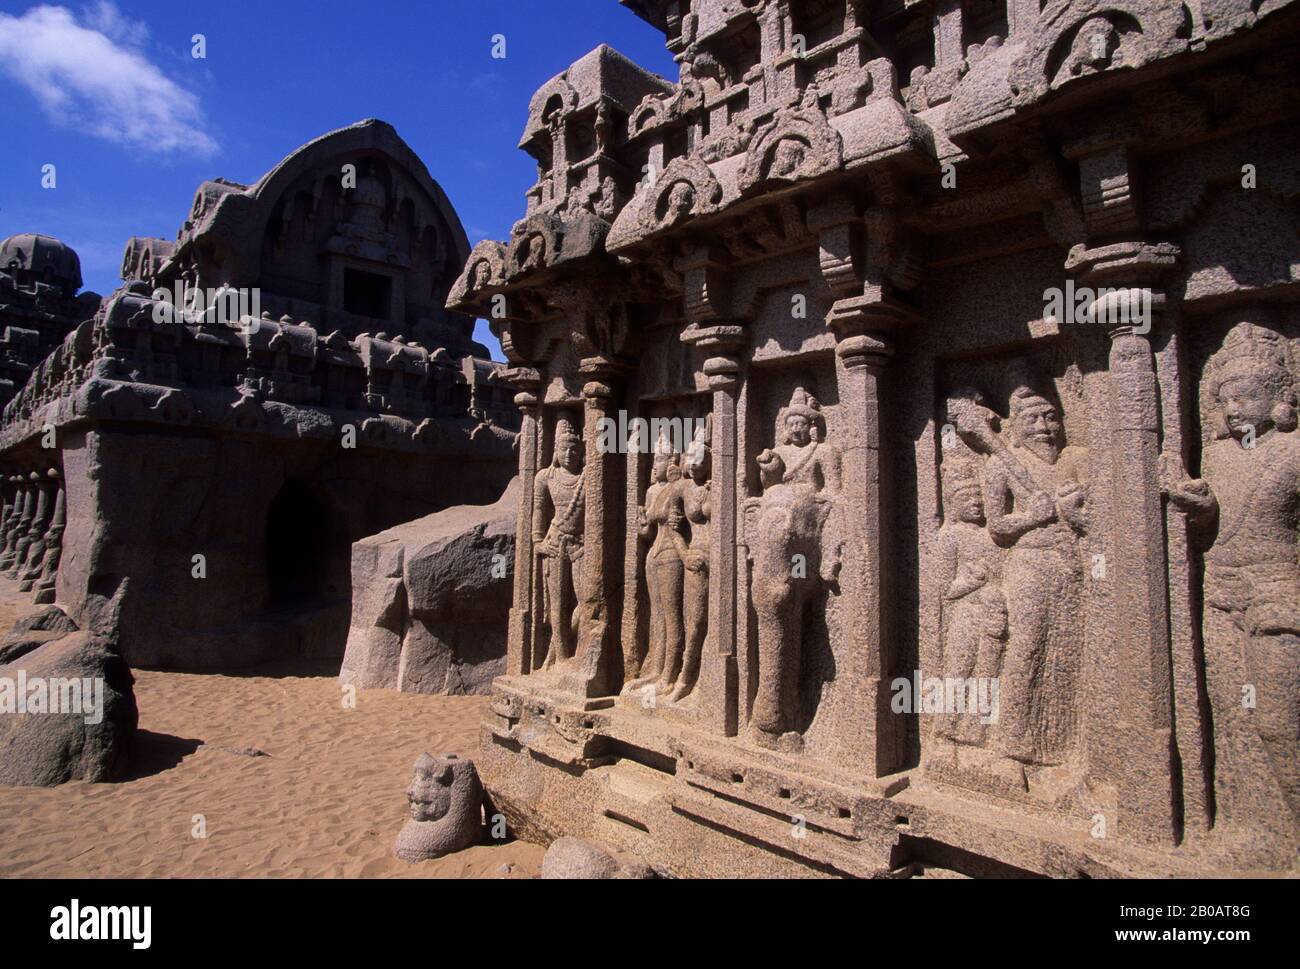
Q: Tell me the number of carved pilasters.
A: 5